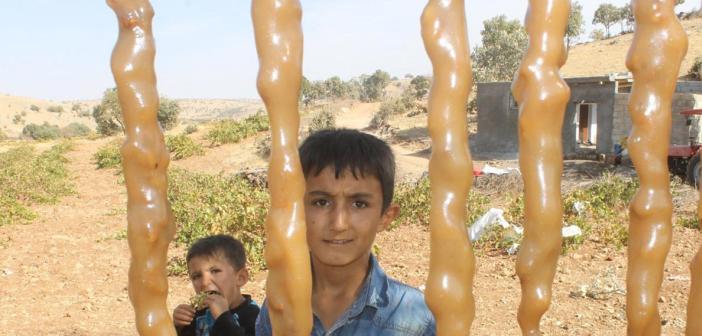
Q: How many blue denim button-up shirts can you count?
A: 1